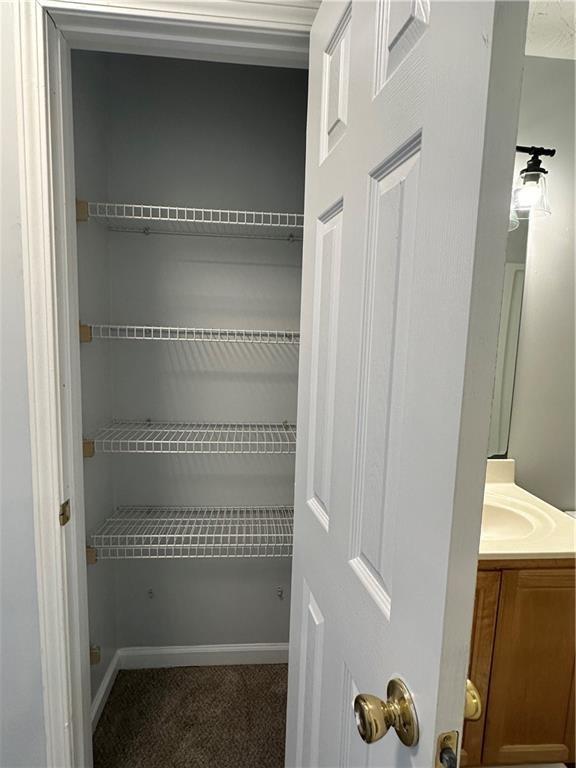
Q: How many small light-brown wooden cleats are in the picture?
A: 5